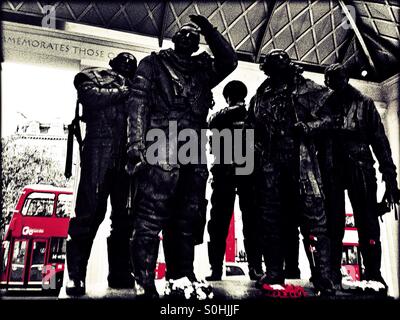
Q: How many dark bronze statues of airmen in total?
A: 5